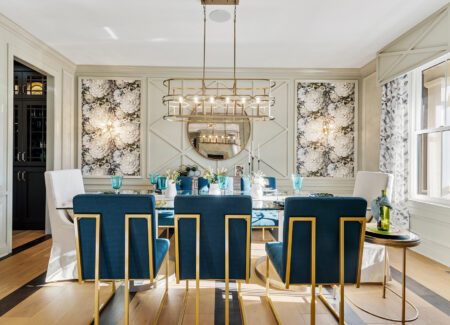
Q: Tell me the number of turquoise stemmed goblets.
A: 5